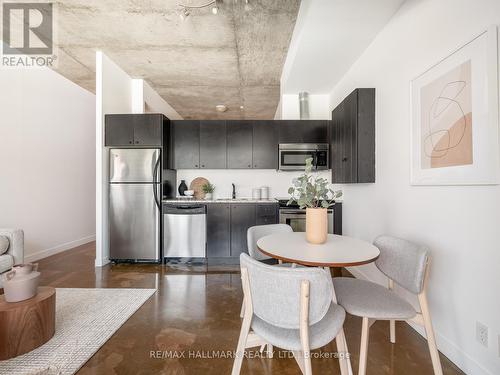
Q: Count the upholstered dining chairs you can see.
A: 3